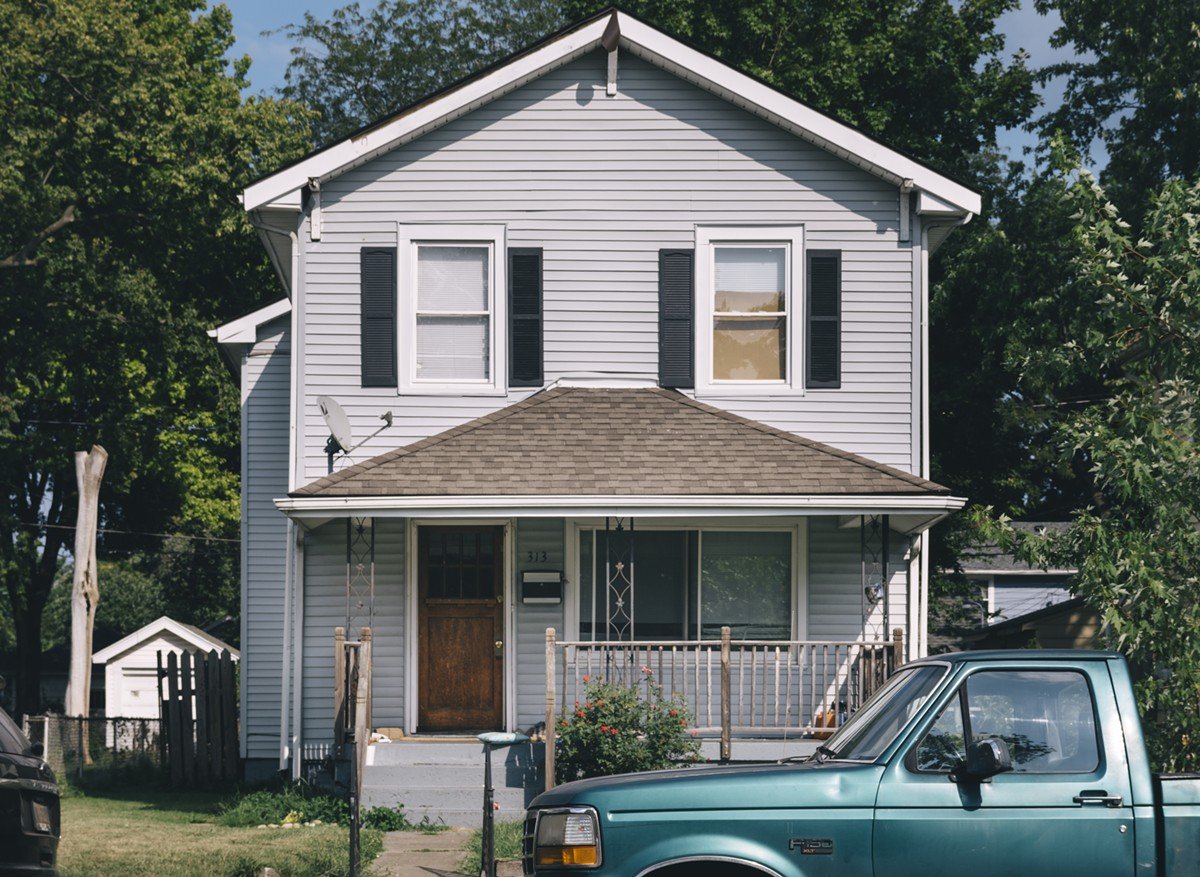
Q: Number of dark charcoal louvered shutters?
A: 4